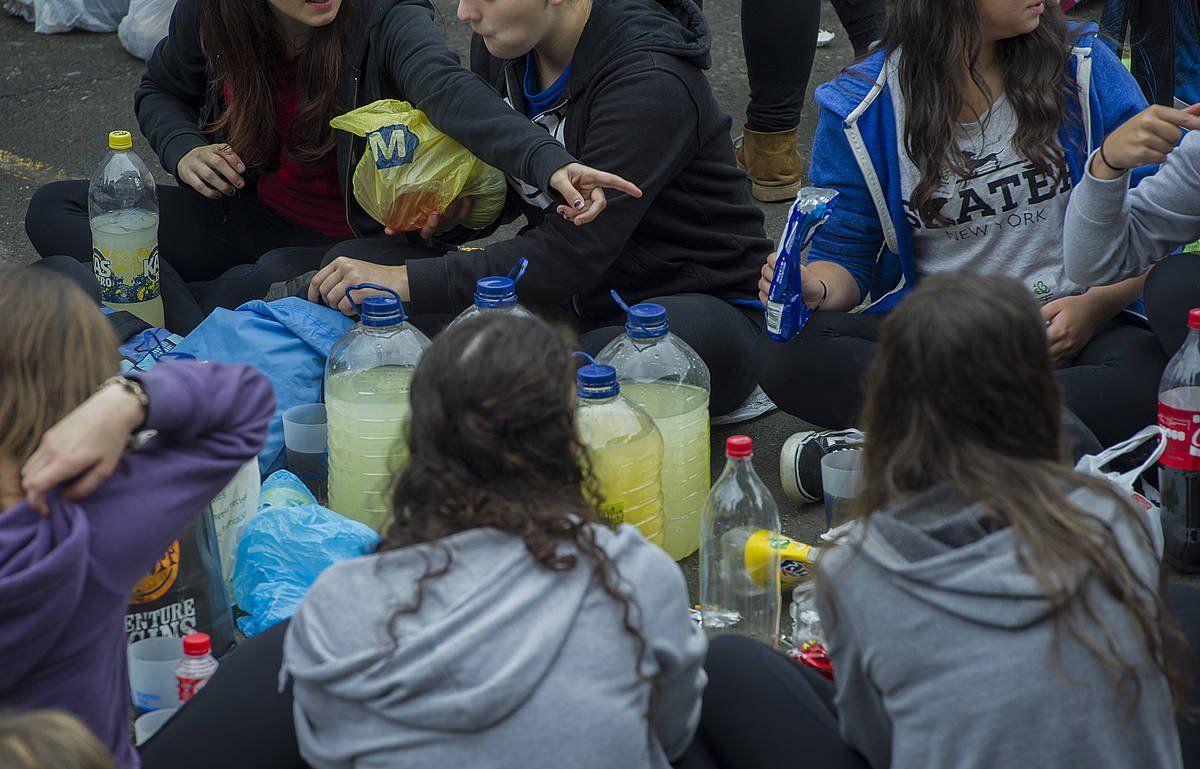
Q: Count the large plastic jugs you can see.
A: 4